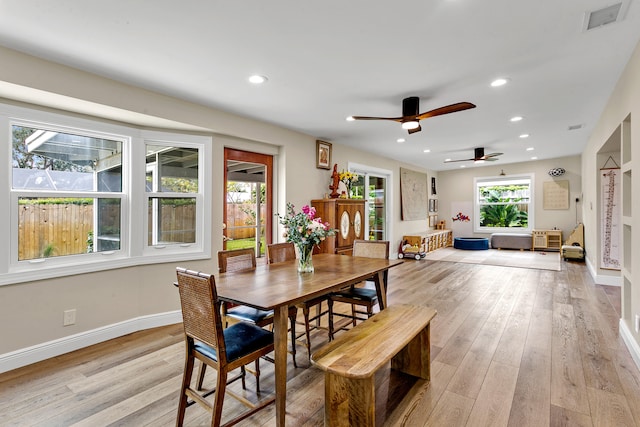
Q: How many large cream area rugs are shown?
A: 1